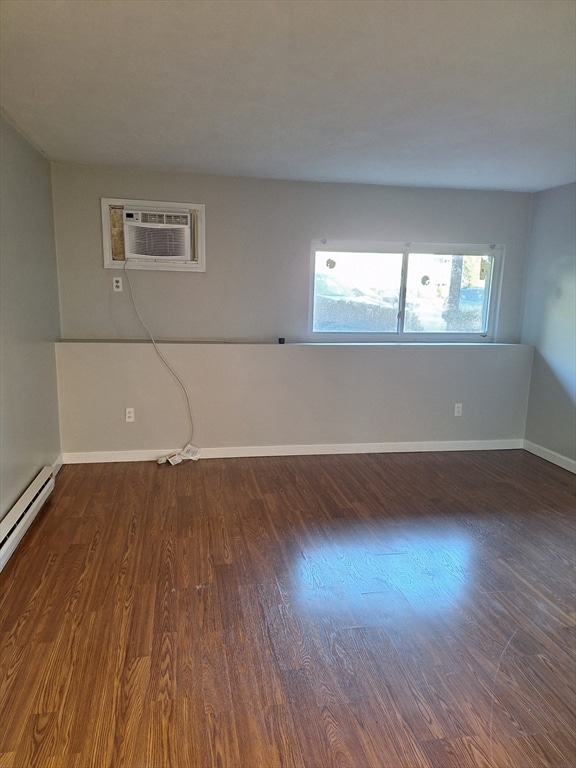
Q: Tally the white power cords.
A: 1